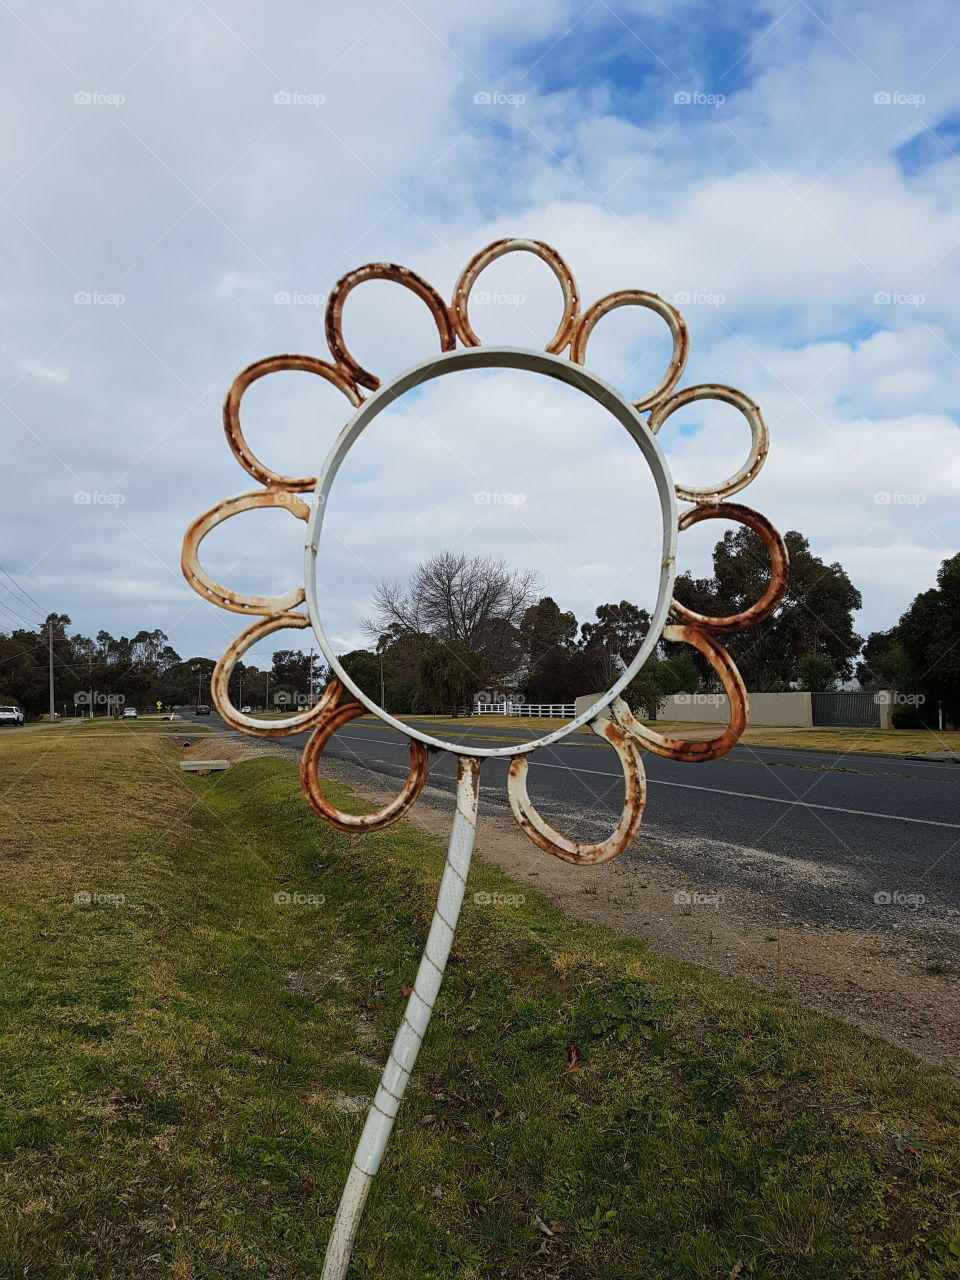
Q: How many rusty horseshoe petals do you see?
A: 11